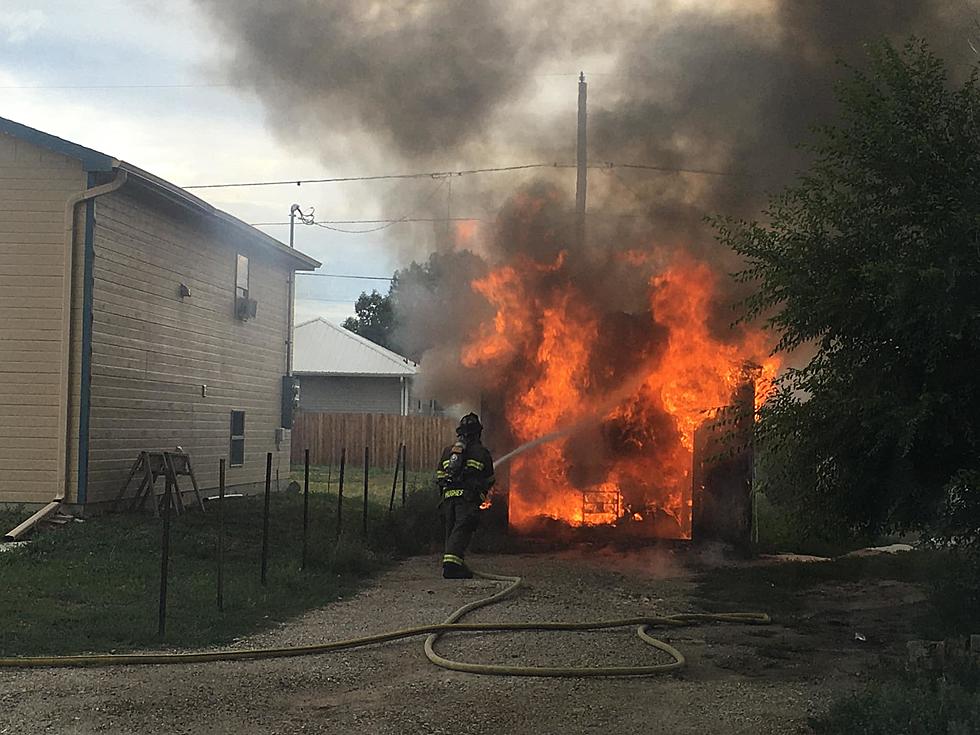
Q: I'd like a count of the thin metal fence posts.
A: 8